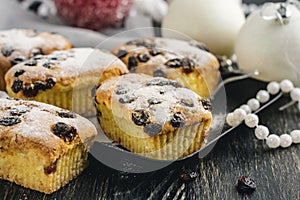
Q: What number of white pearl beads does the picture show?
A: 13